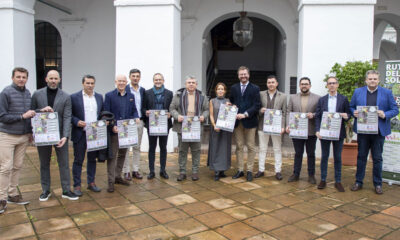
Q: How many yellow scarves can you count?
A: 0